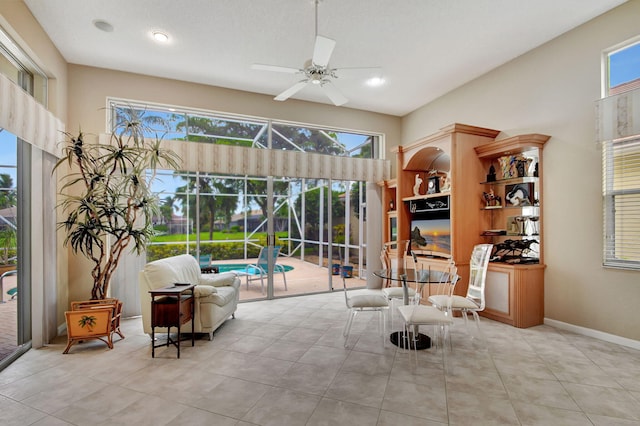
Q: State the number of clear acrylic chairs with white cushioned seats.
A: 4